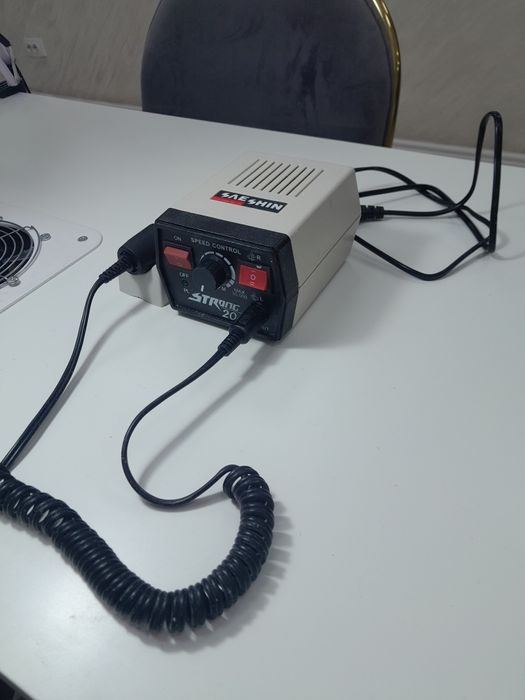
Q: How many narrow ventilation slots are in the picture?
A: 9